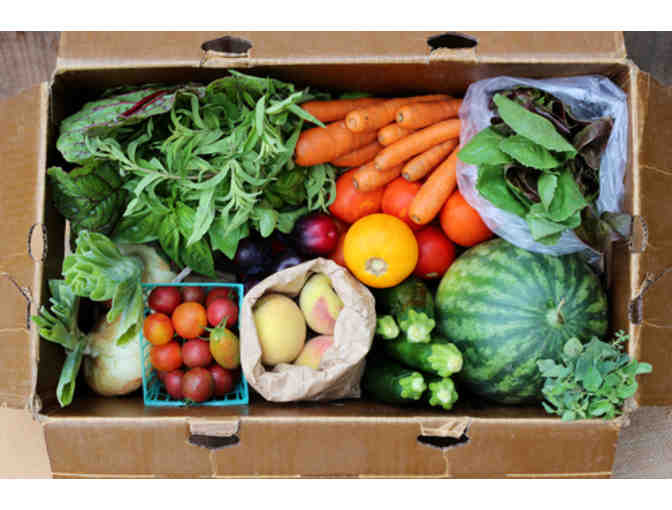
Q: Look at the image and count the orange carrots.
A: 10